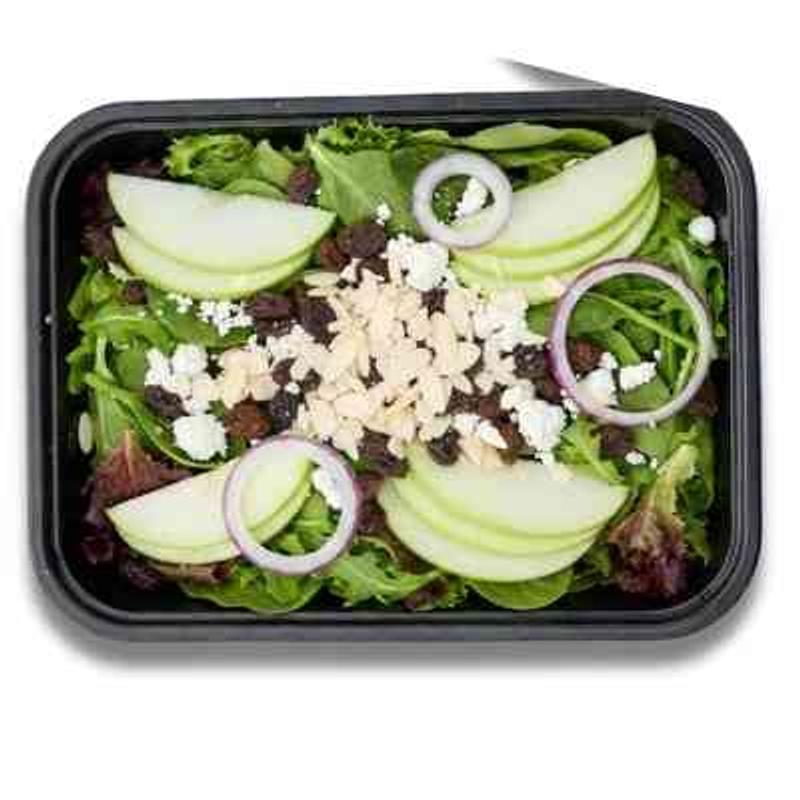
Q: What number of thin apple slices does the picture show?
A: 10